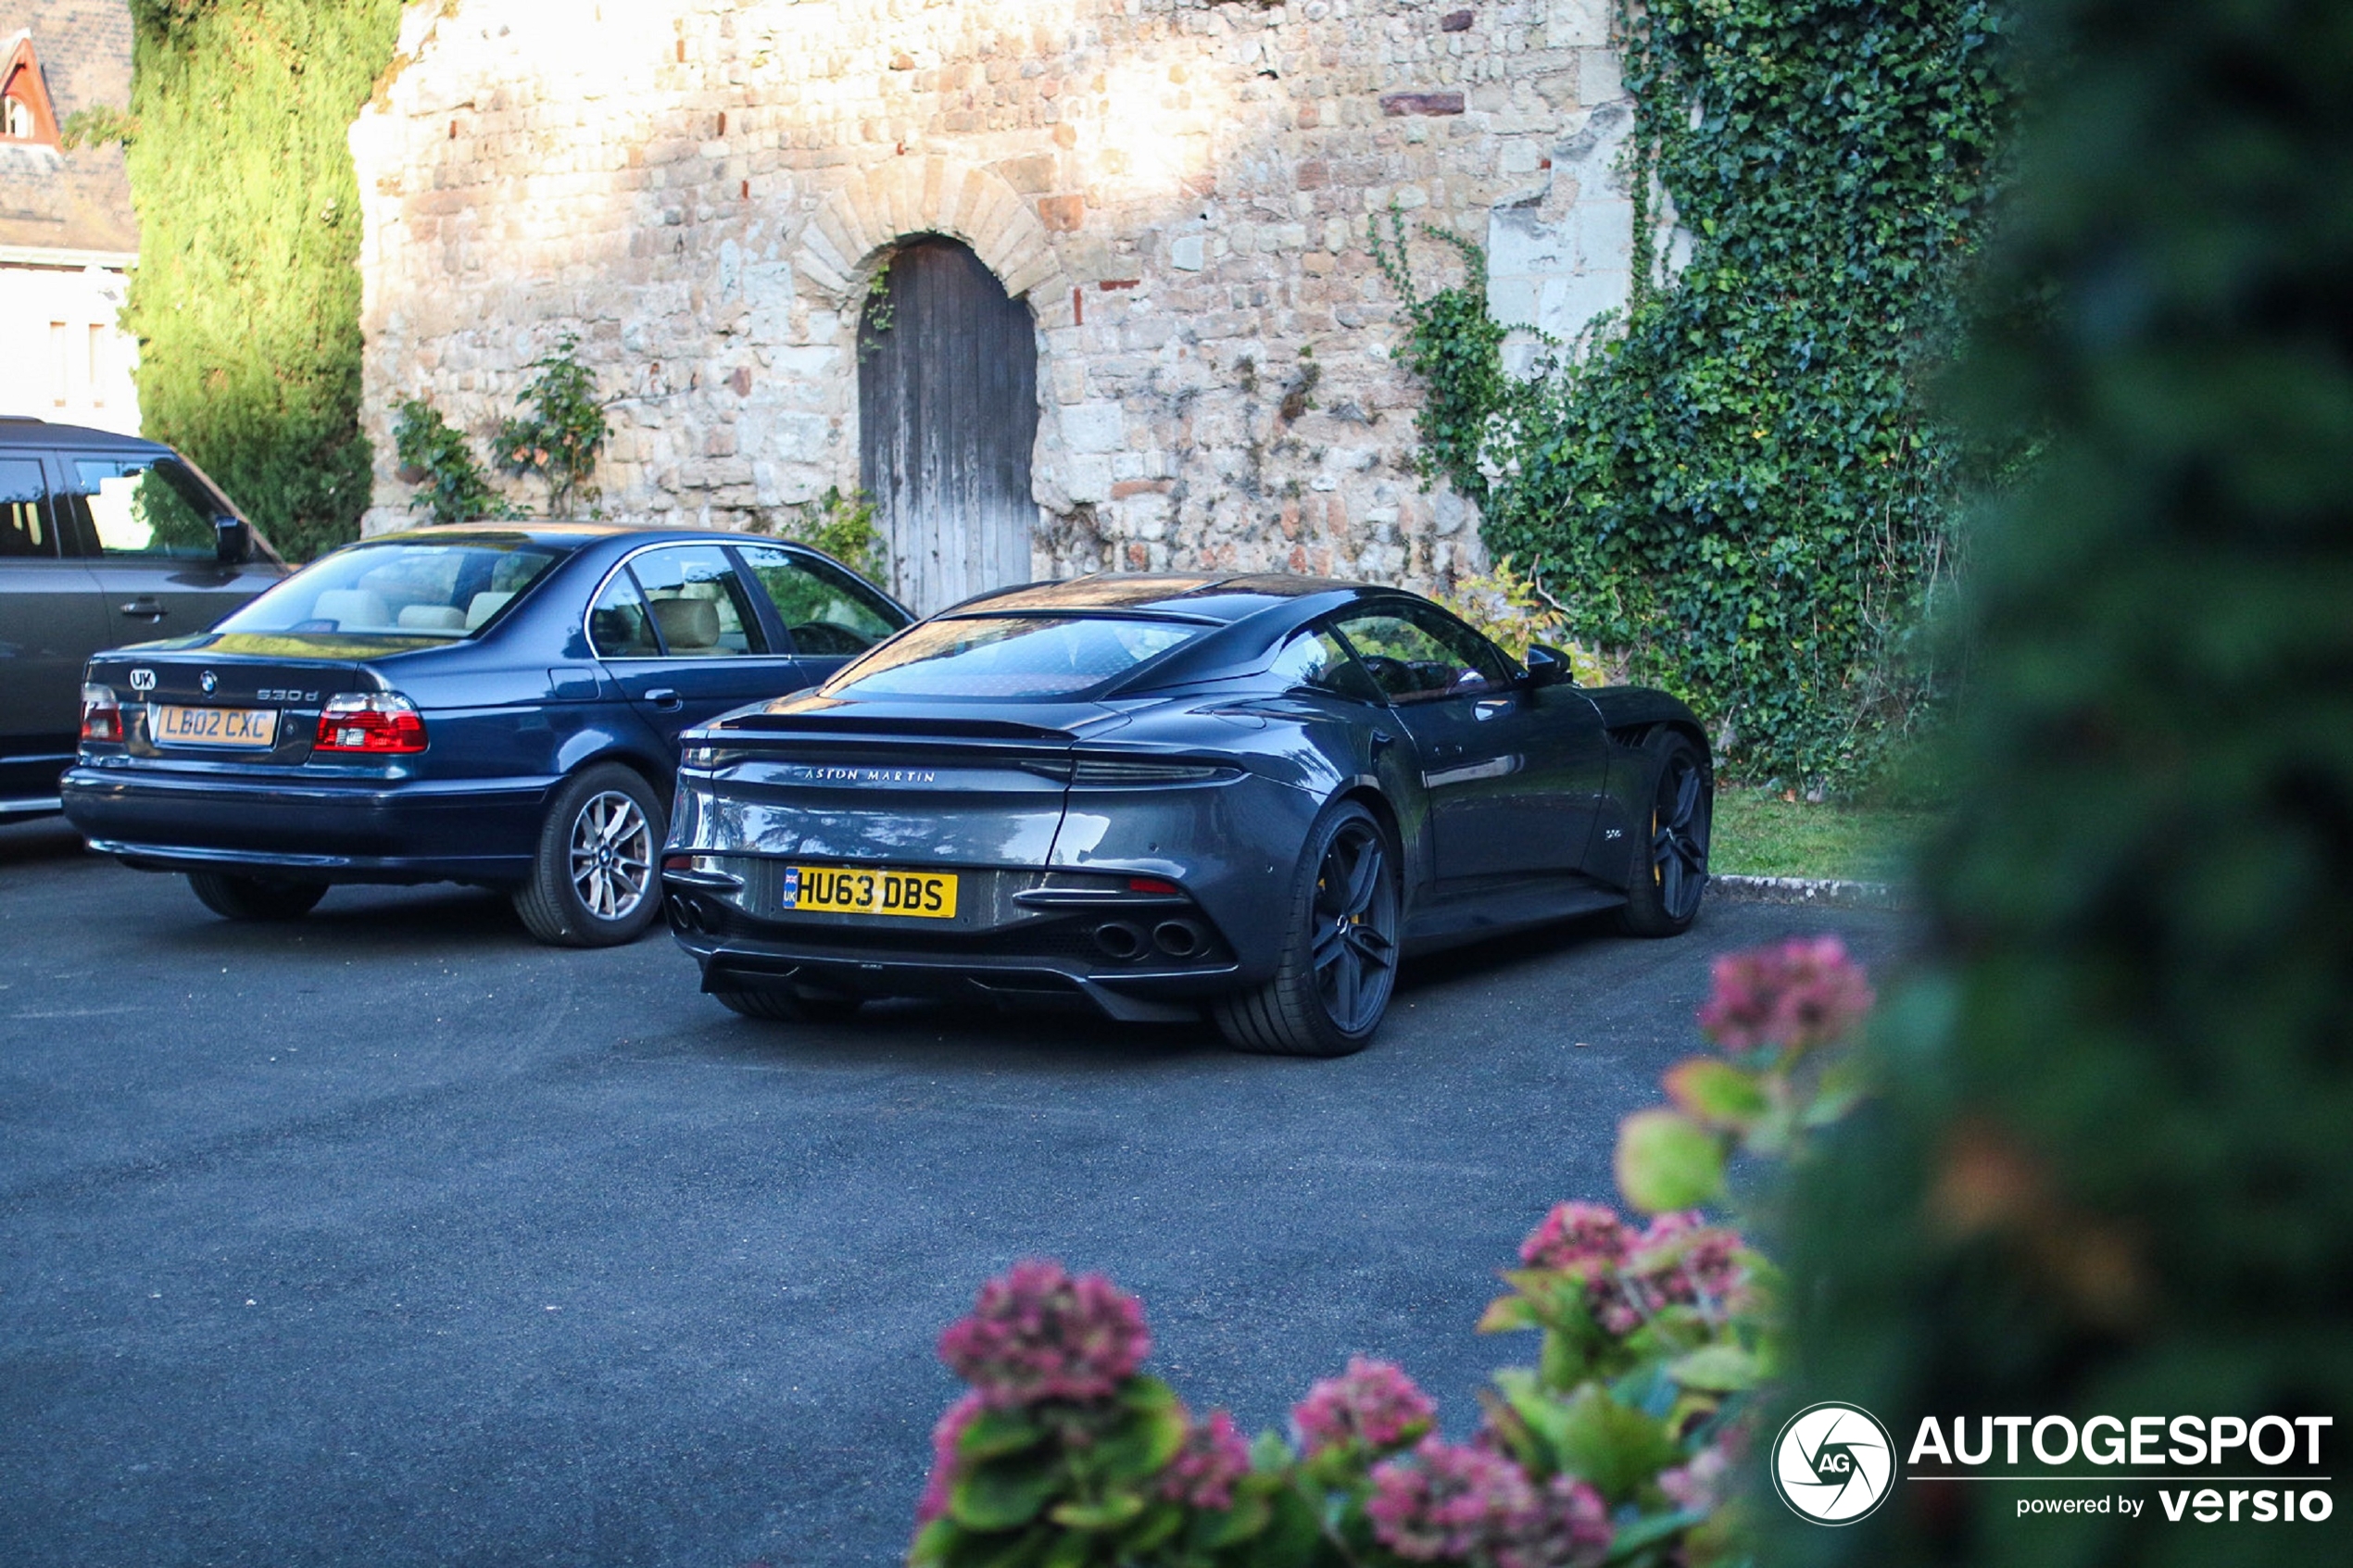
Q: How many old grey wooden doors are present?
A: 1